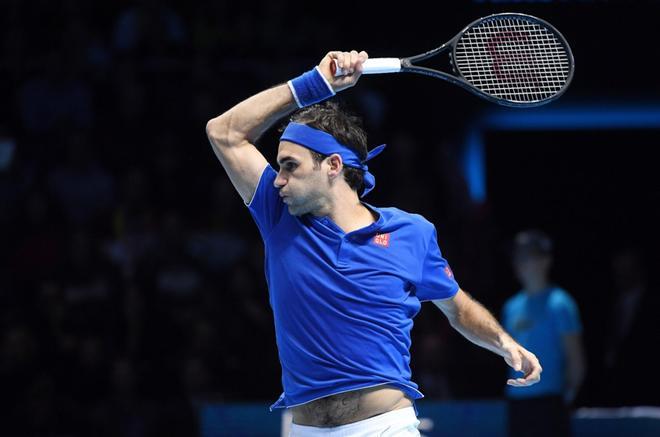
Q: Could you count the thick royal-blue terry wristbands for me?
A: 1